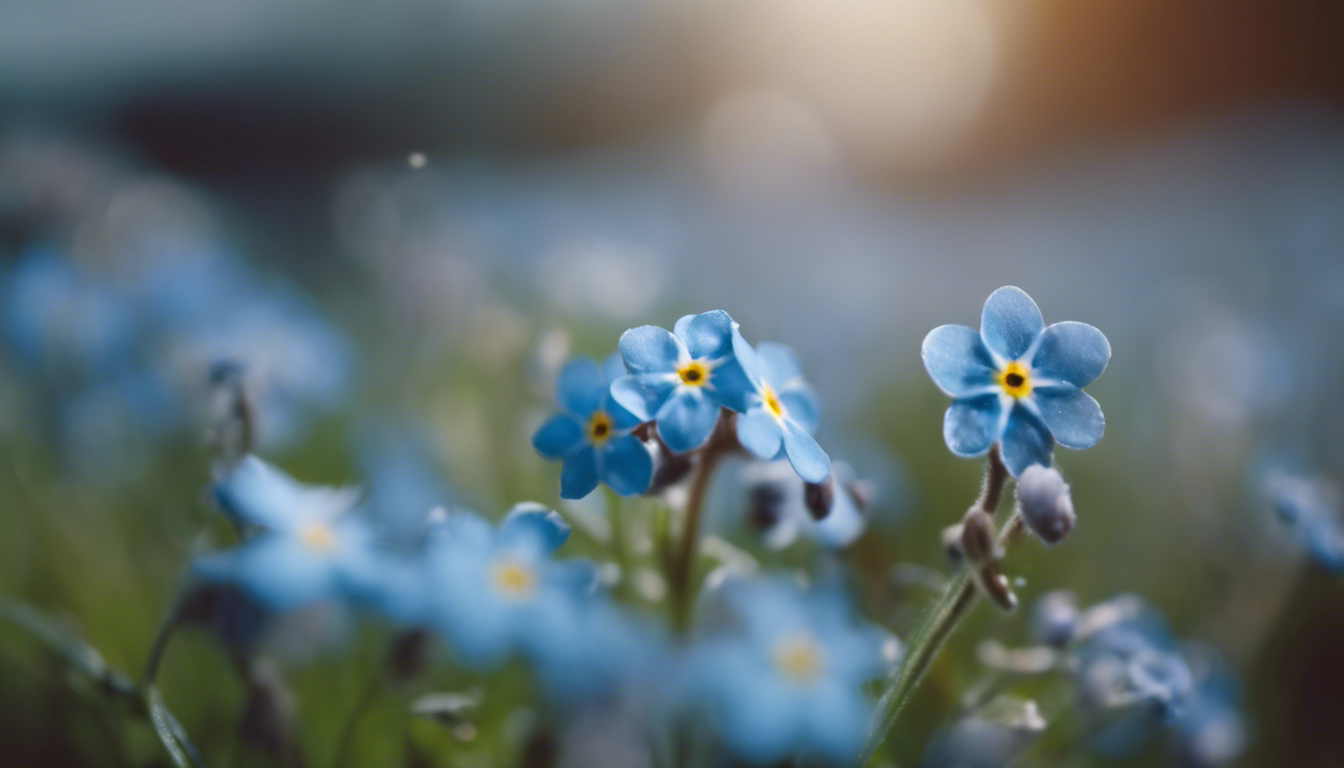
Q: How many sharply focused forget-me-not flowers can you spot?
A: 4